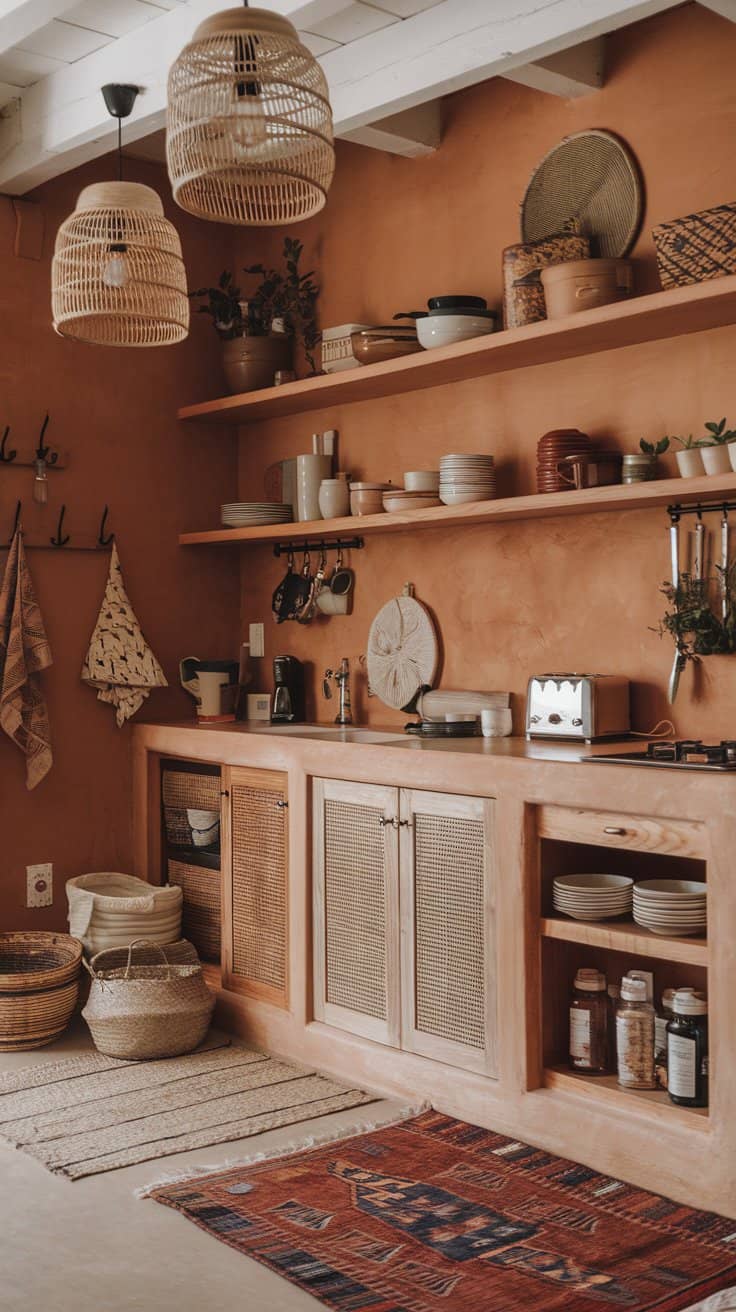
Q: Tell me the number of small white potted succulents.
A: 3